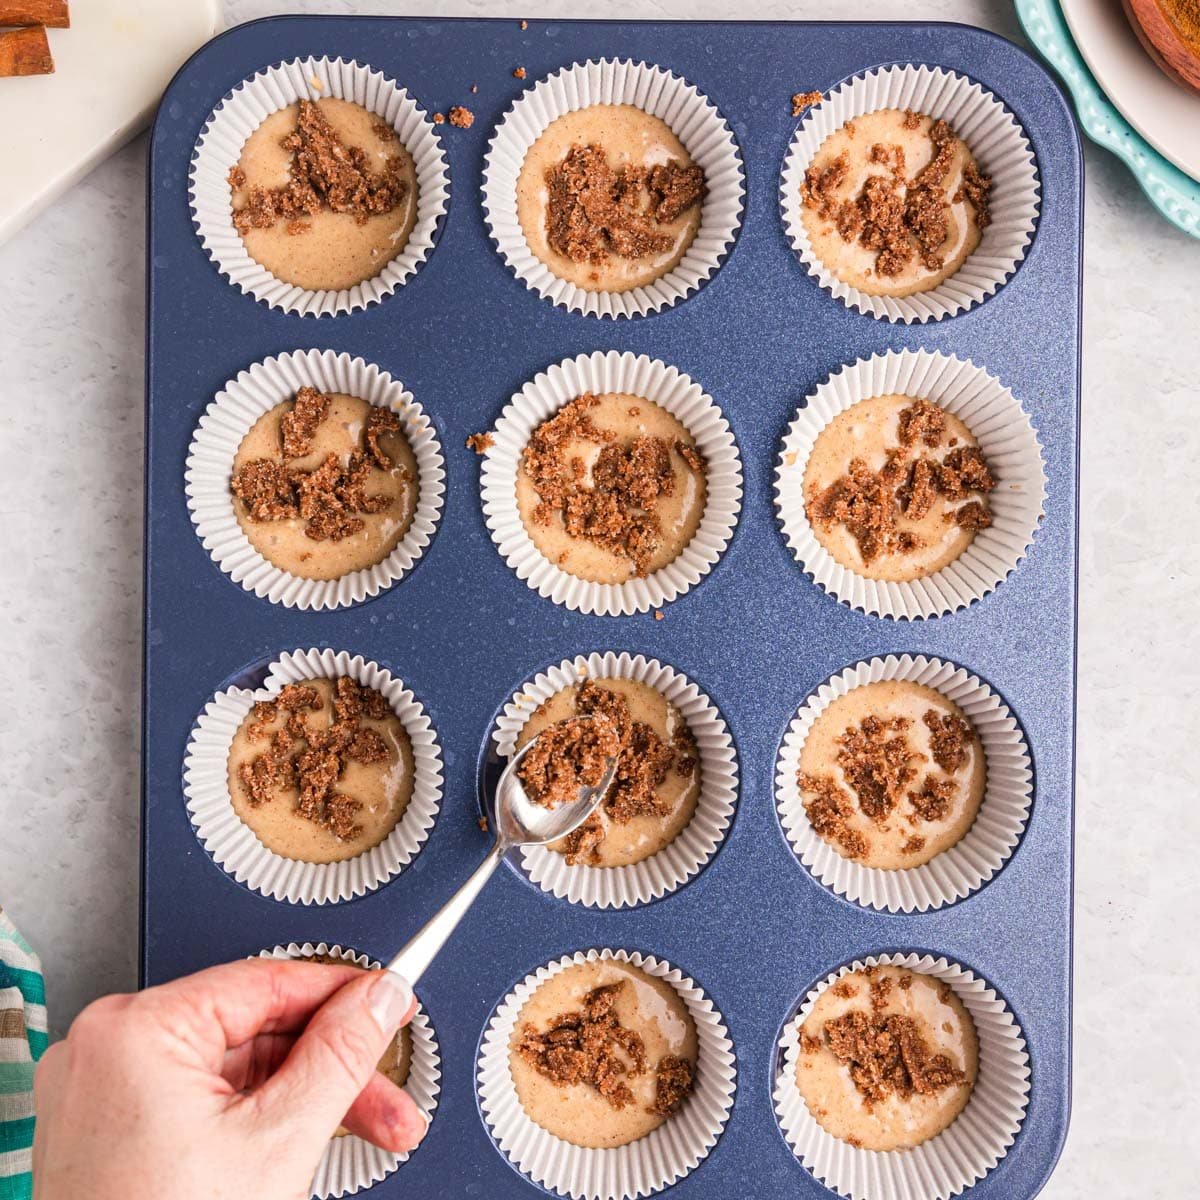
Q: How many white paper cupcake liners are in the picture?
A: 12